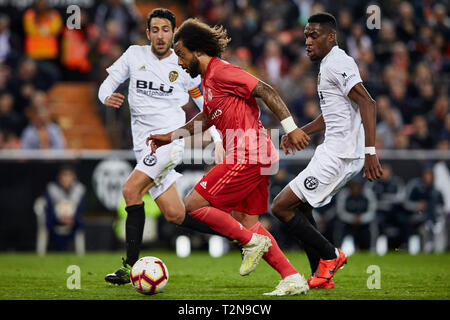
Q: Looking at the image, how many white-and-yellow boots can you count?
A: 2